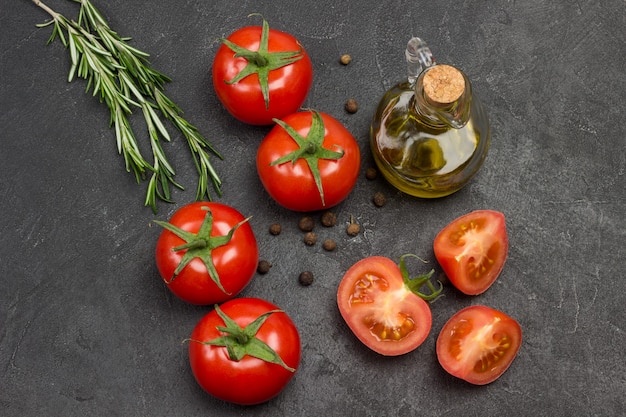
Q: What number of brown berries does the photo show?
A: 12